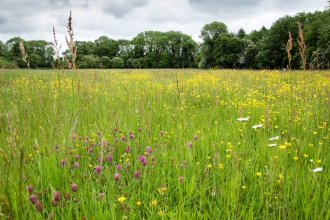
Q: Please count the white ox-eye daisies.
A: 5